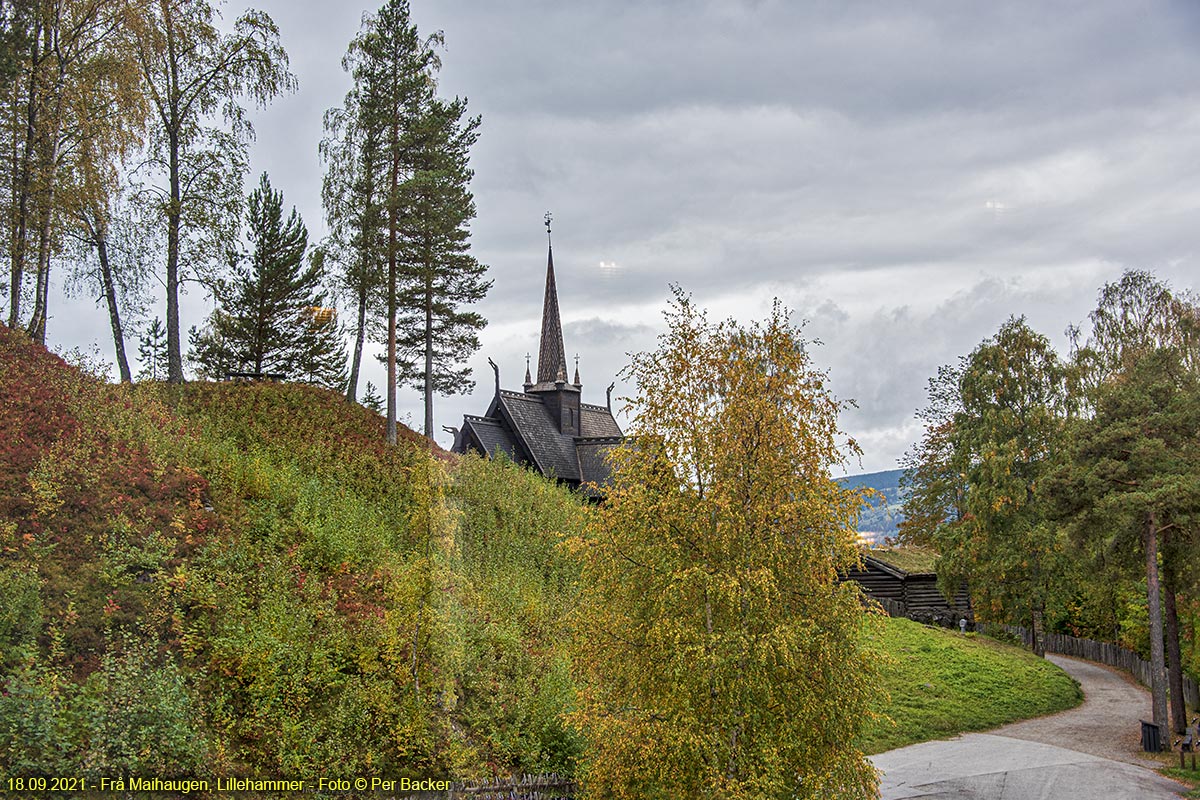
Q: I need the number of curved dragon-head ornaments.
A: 3